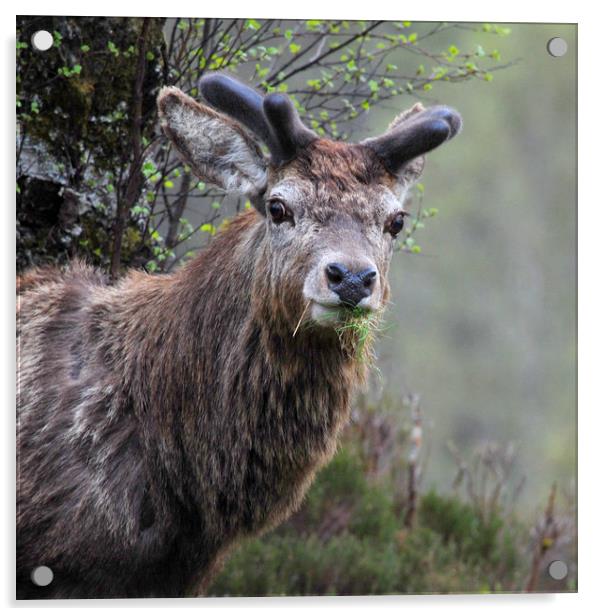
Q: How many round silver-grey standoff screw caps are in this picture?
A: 4